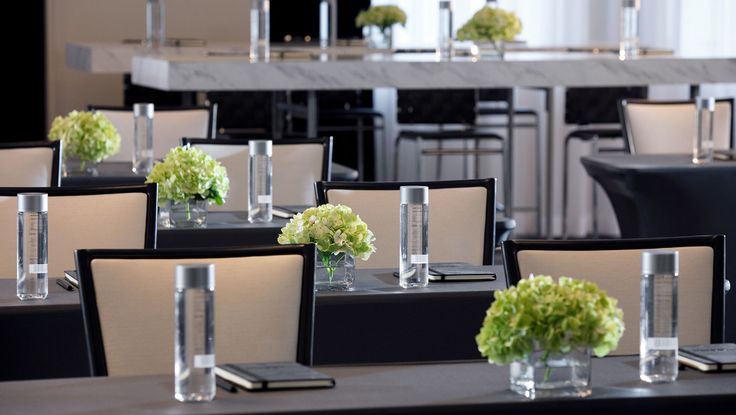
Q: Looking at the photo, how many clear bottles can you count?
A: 12